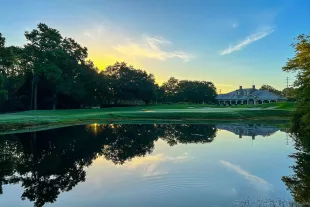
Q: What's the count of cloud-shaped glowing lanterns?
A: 0